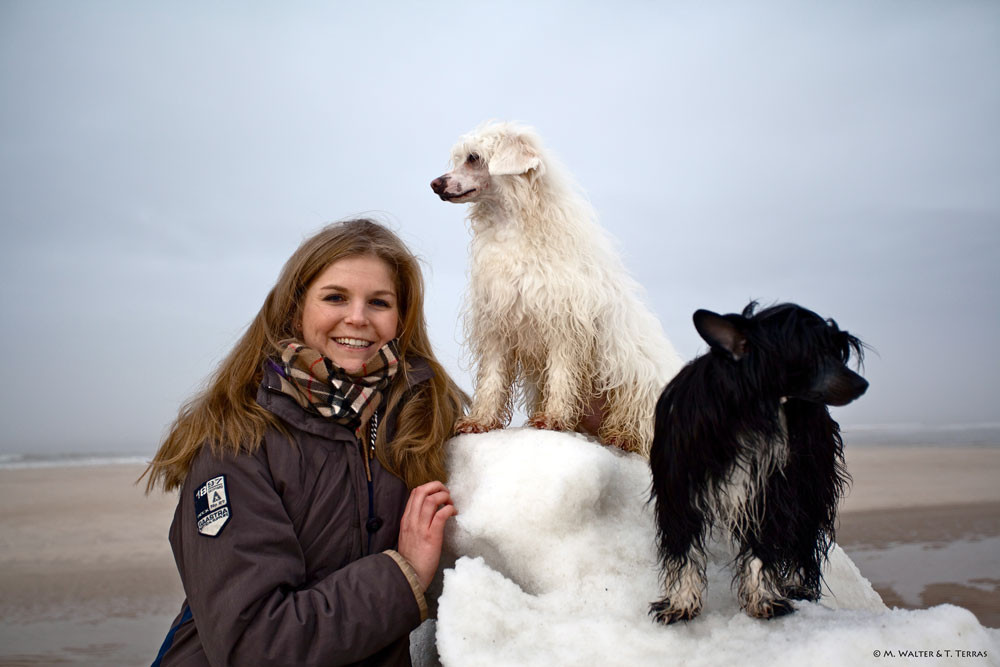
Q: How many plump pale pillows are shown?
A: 0